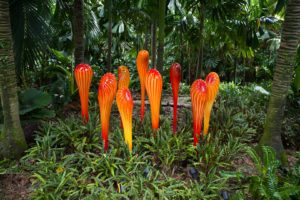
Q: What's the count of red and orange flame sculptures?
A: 9